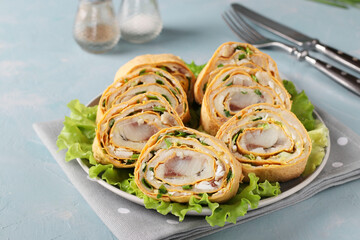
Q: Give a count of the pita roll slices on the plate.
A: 7